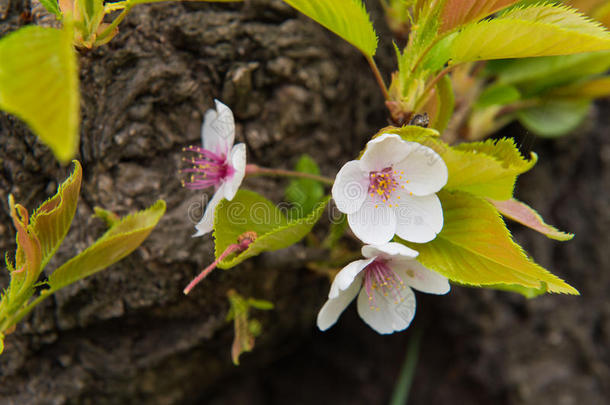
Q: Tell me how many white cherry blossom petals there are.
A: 14